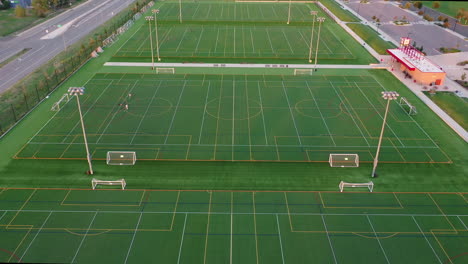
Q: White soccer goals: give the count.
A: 8